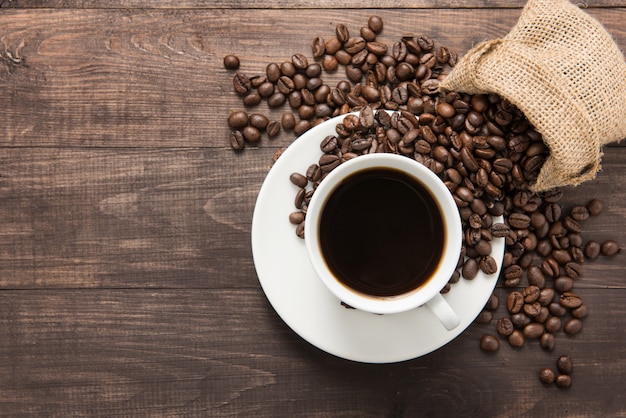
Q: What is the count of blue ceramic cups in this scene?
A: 0